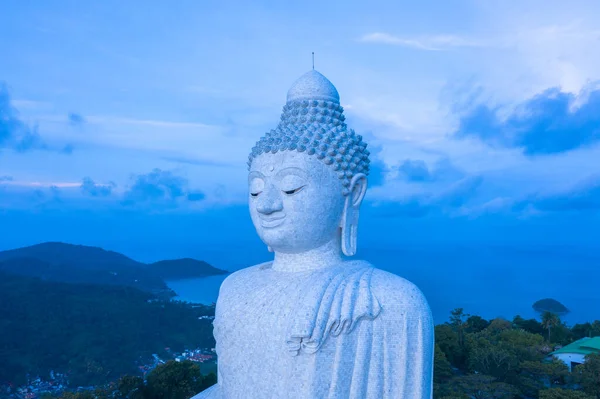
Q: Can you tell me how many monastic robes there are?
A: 1